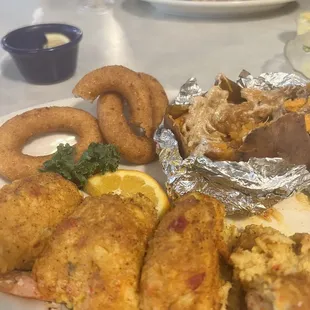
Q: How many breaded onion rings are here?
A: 3